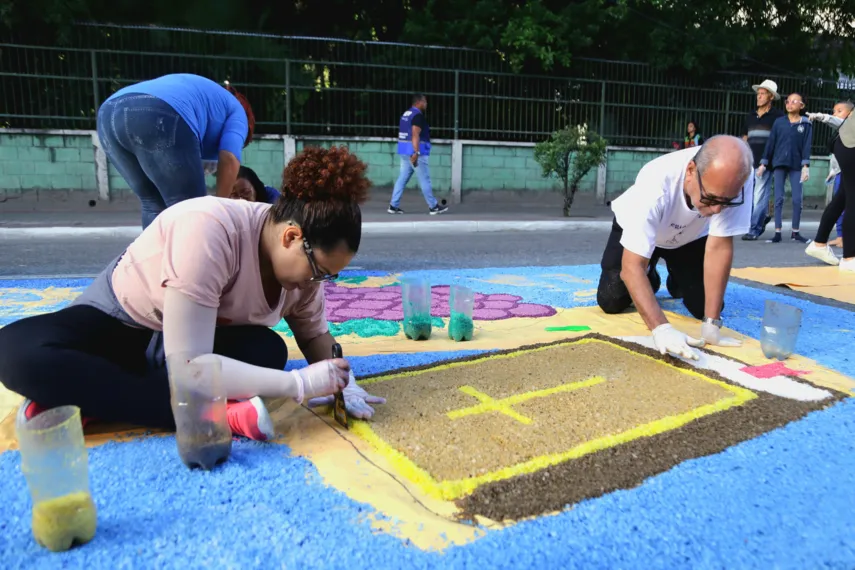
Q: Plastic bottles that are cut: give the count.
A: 5